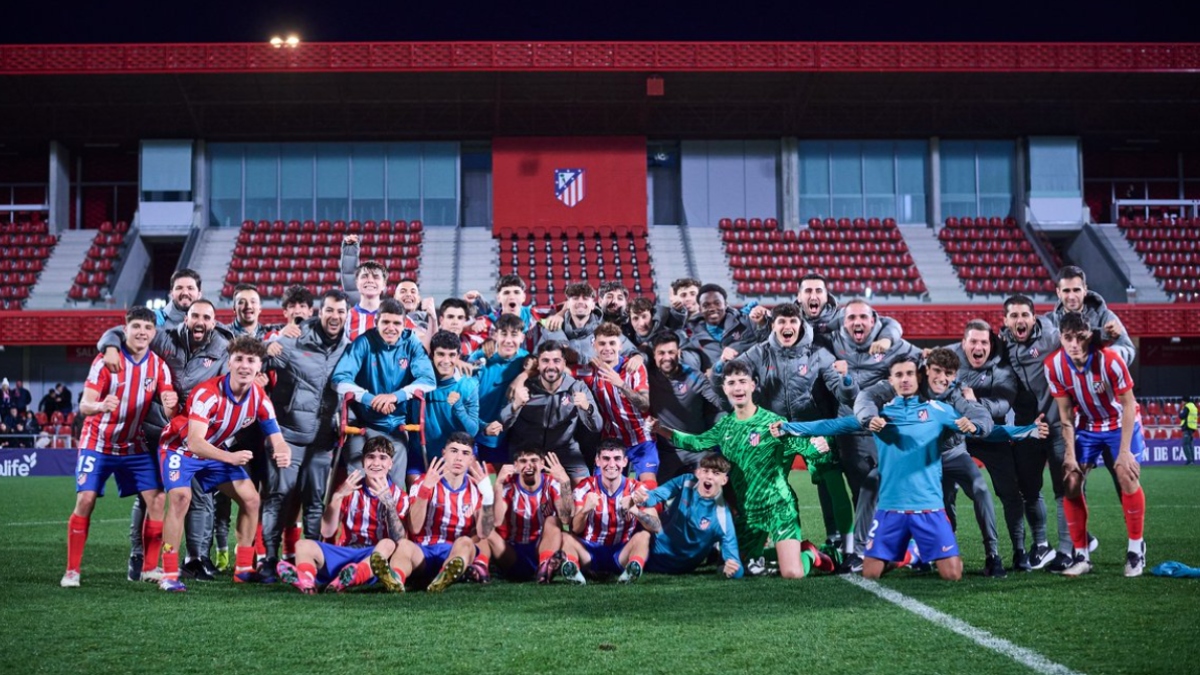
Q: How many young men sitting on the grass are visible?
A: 5